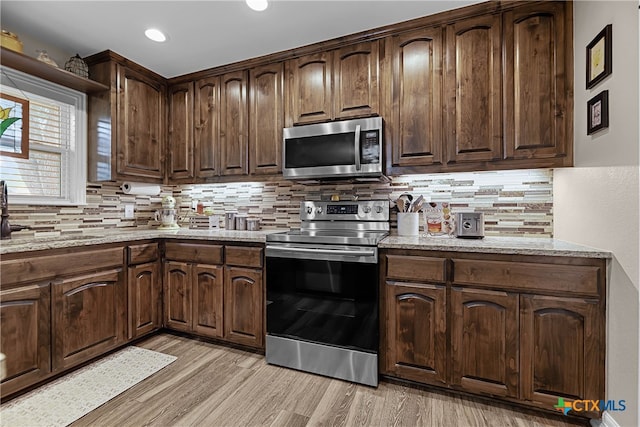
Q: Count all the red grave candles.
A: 0